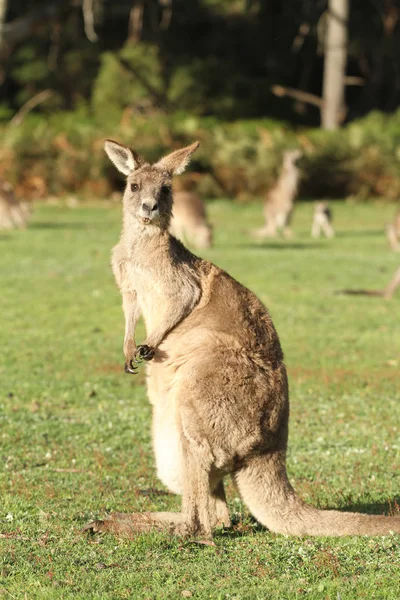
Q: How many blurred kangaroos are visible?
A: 5